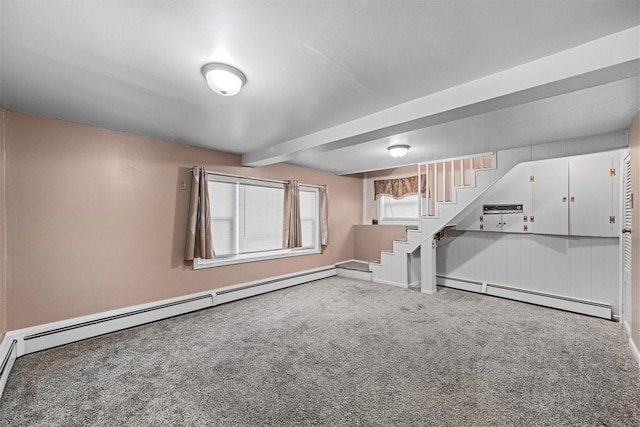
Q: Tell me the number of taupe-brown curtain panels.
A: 3